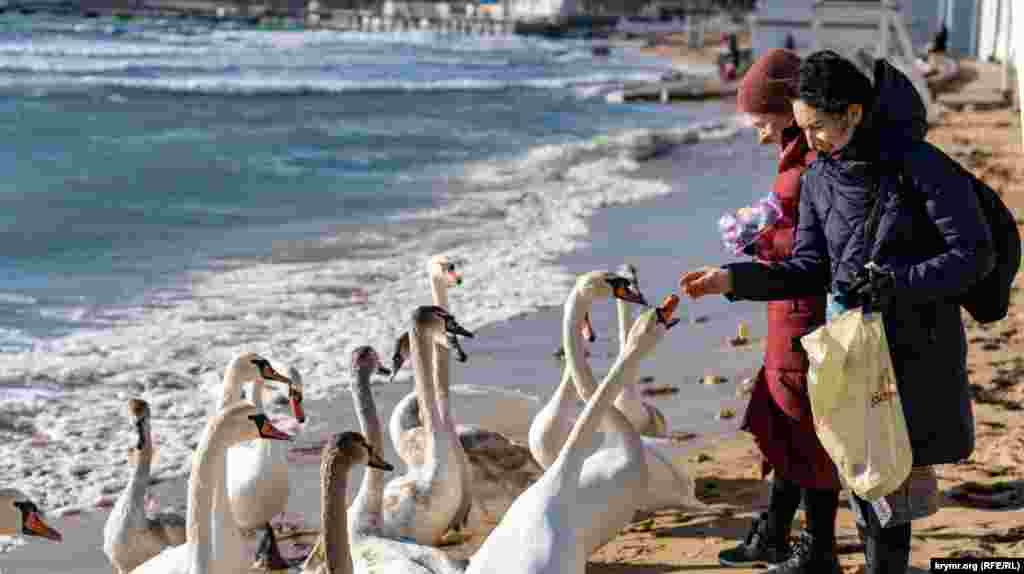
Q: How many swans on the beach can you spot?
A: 15